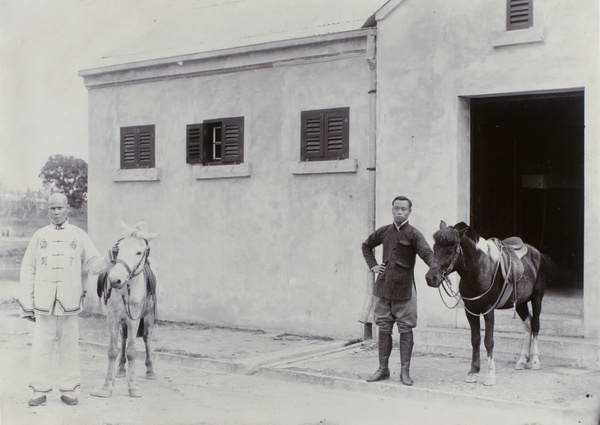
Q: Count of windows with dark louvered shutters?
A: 4